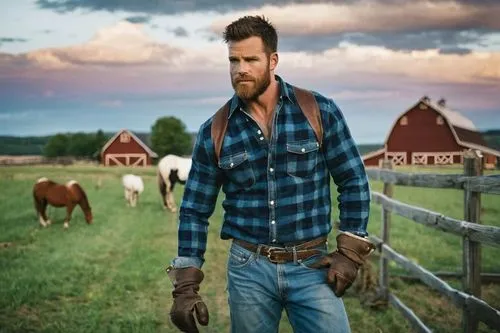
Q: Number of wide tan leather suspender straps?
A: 2